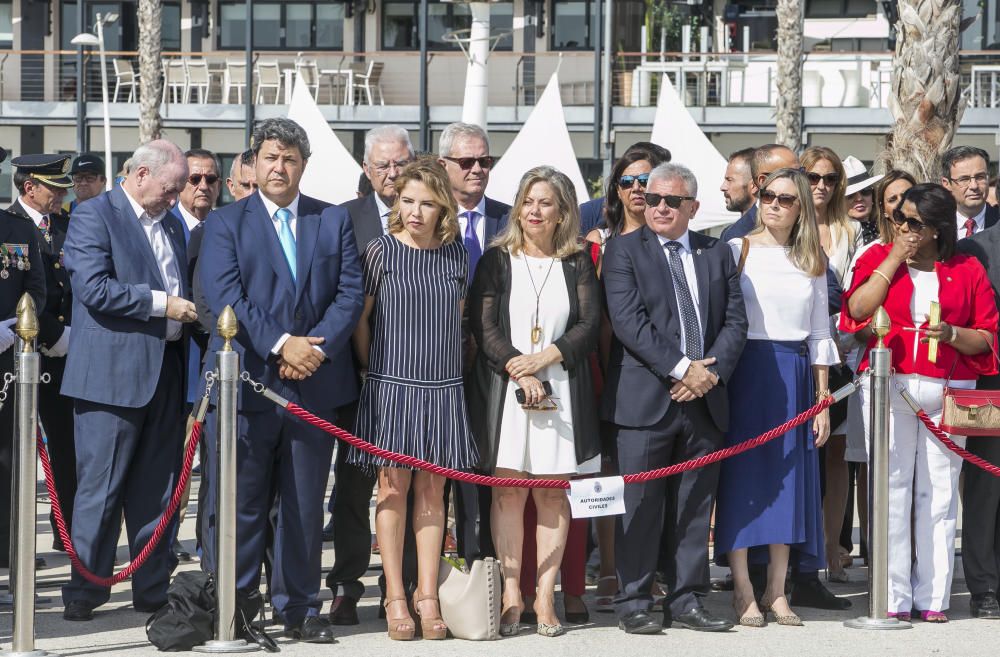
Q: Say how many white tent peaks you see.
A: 3